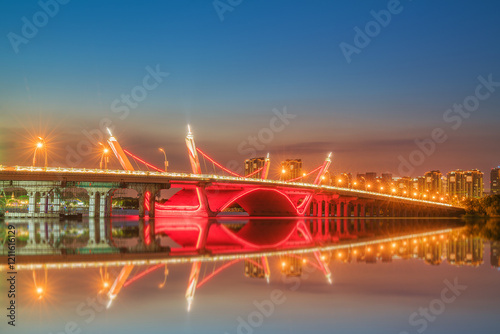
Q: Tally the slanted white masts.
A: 4